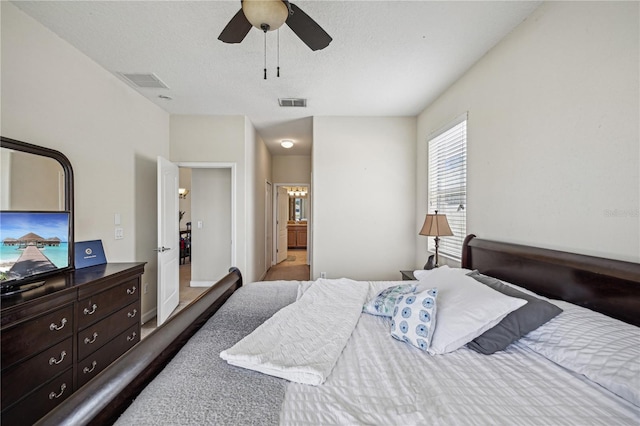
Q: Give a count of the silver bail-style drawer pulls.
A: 9